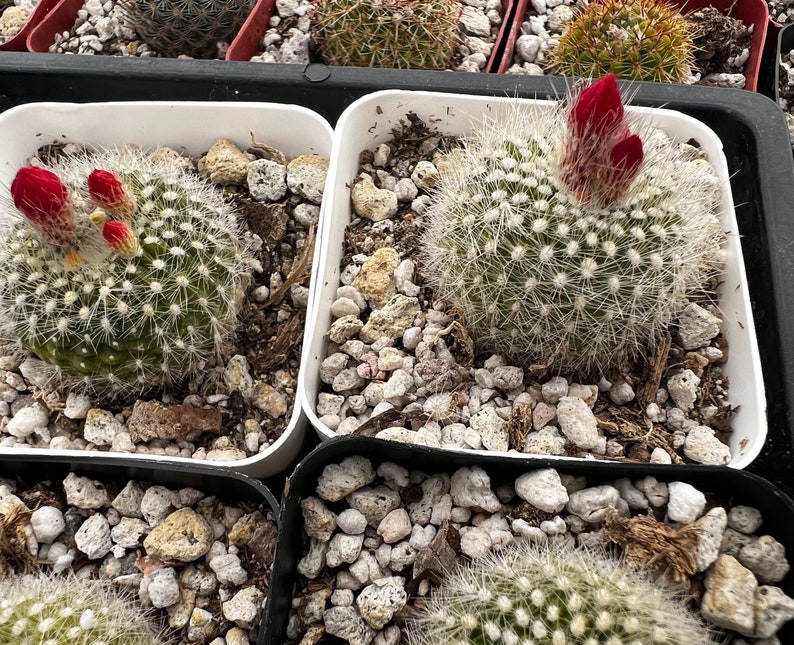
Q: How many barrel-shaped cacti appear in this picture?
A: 7